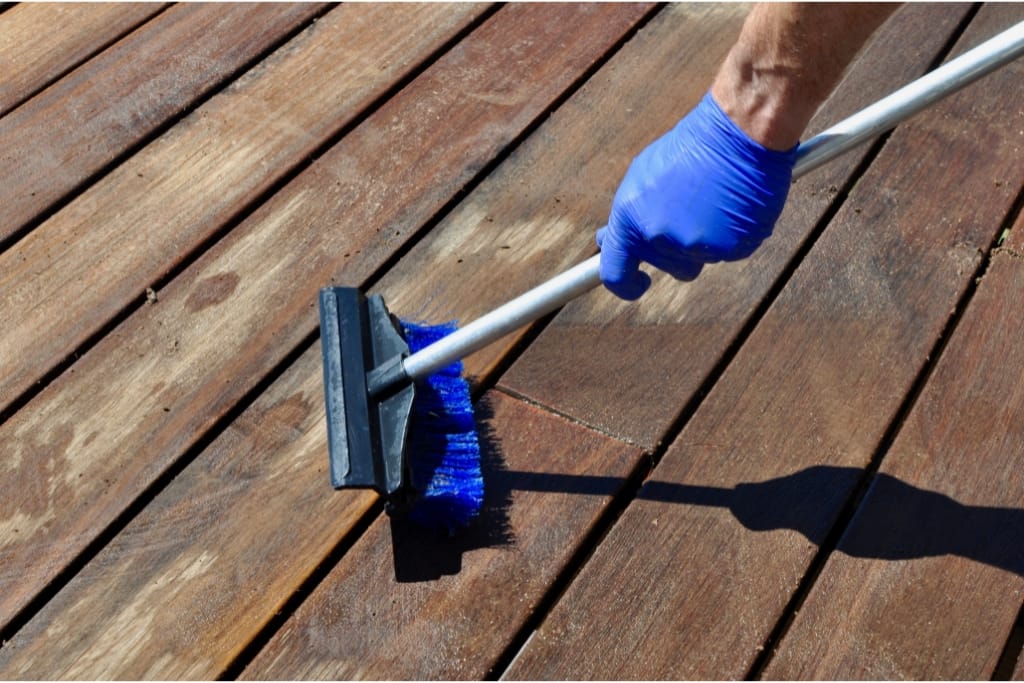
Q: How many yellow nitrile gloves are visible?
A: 0